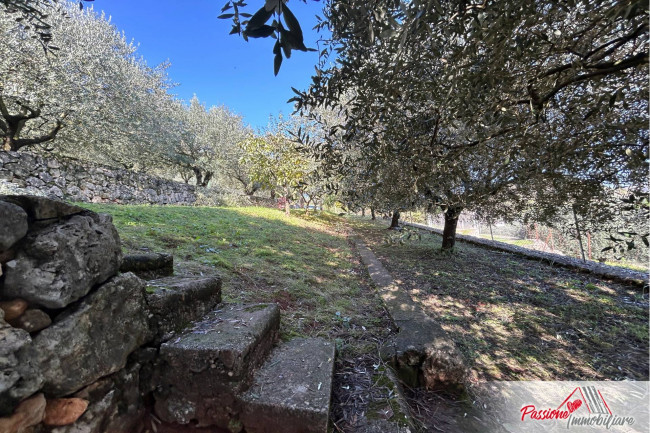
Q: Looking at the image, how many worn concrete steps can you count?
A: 4